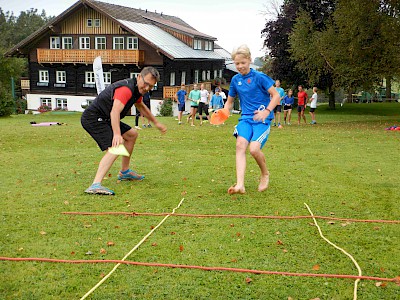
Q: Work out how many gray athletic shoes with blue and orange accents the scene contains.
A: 2